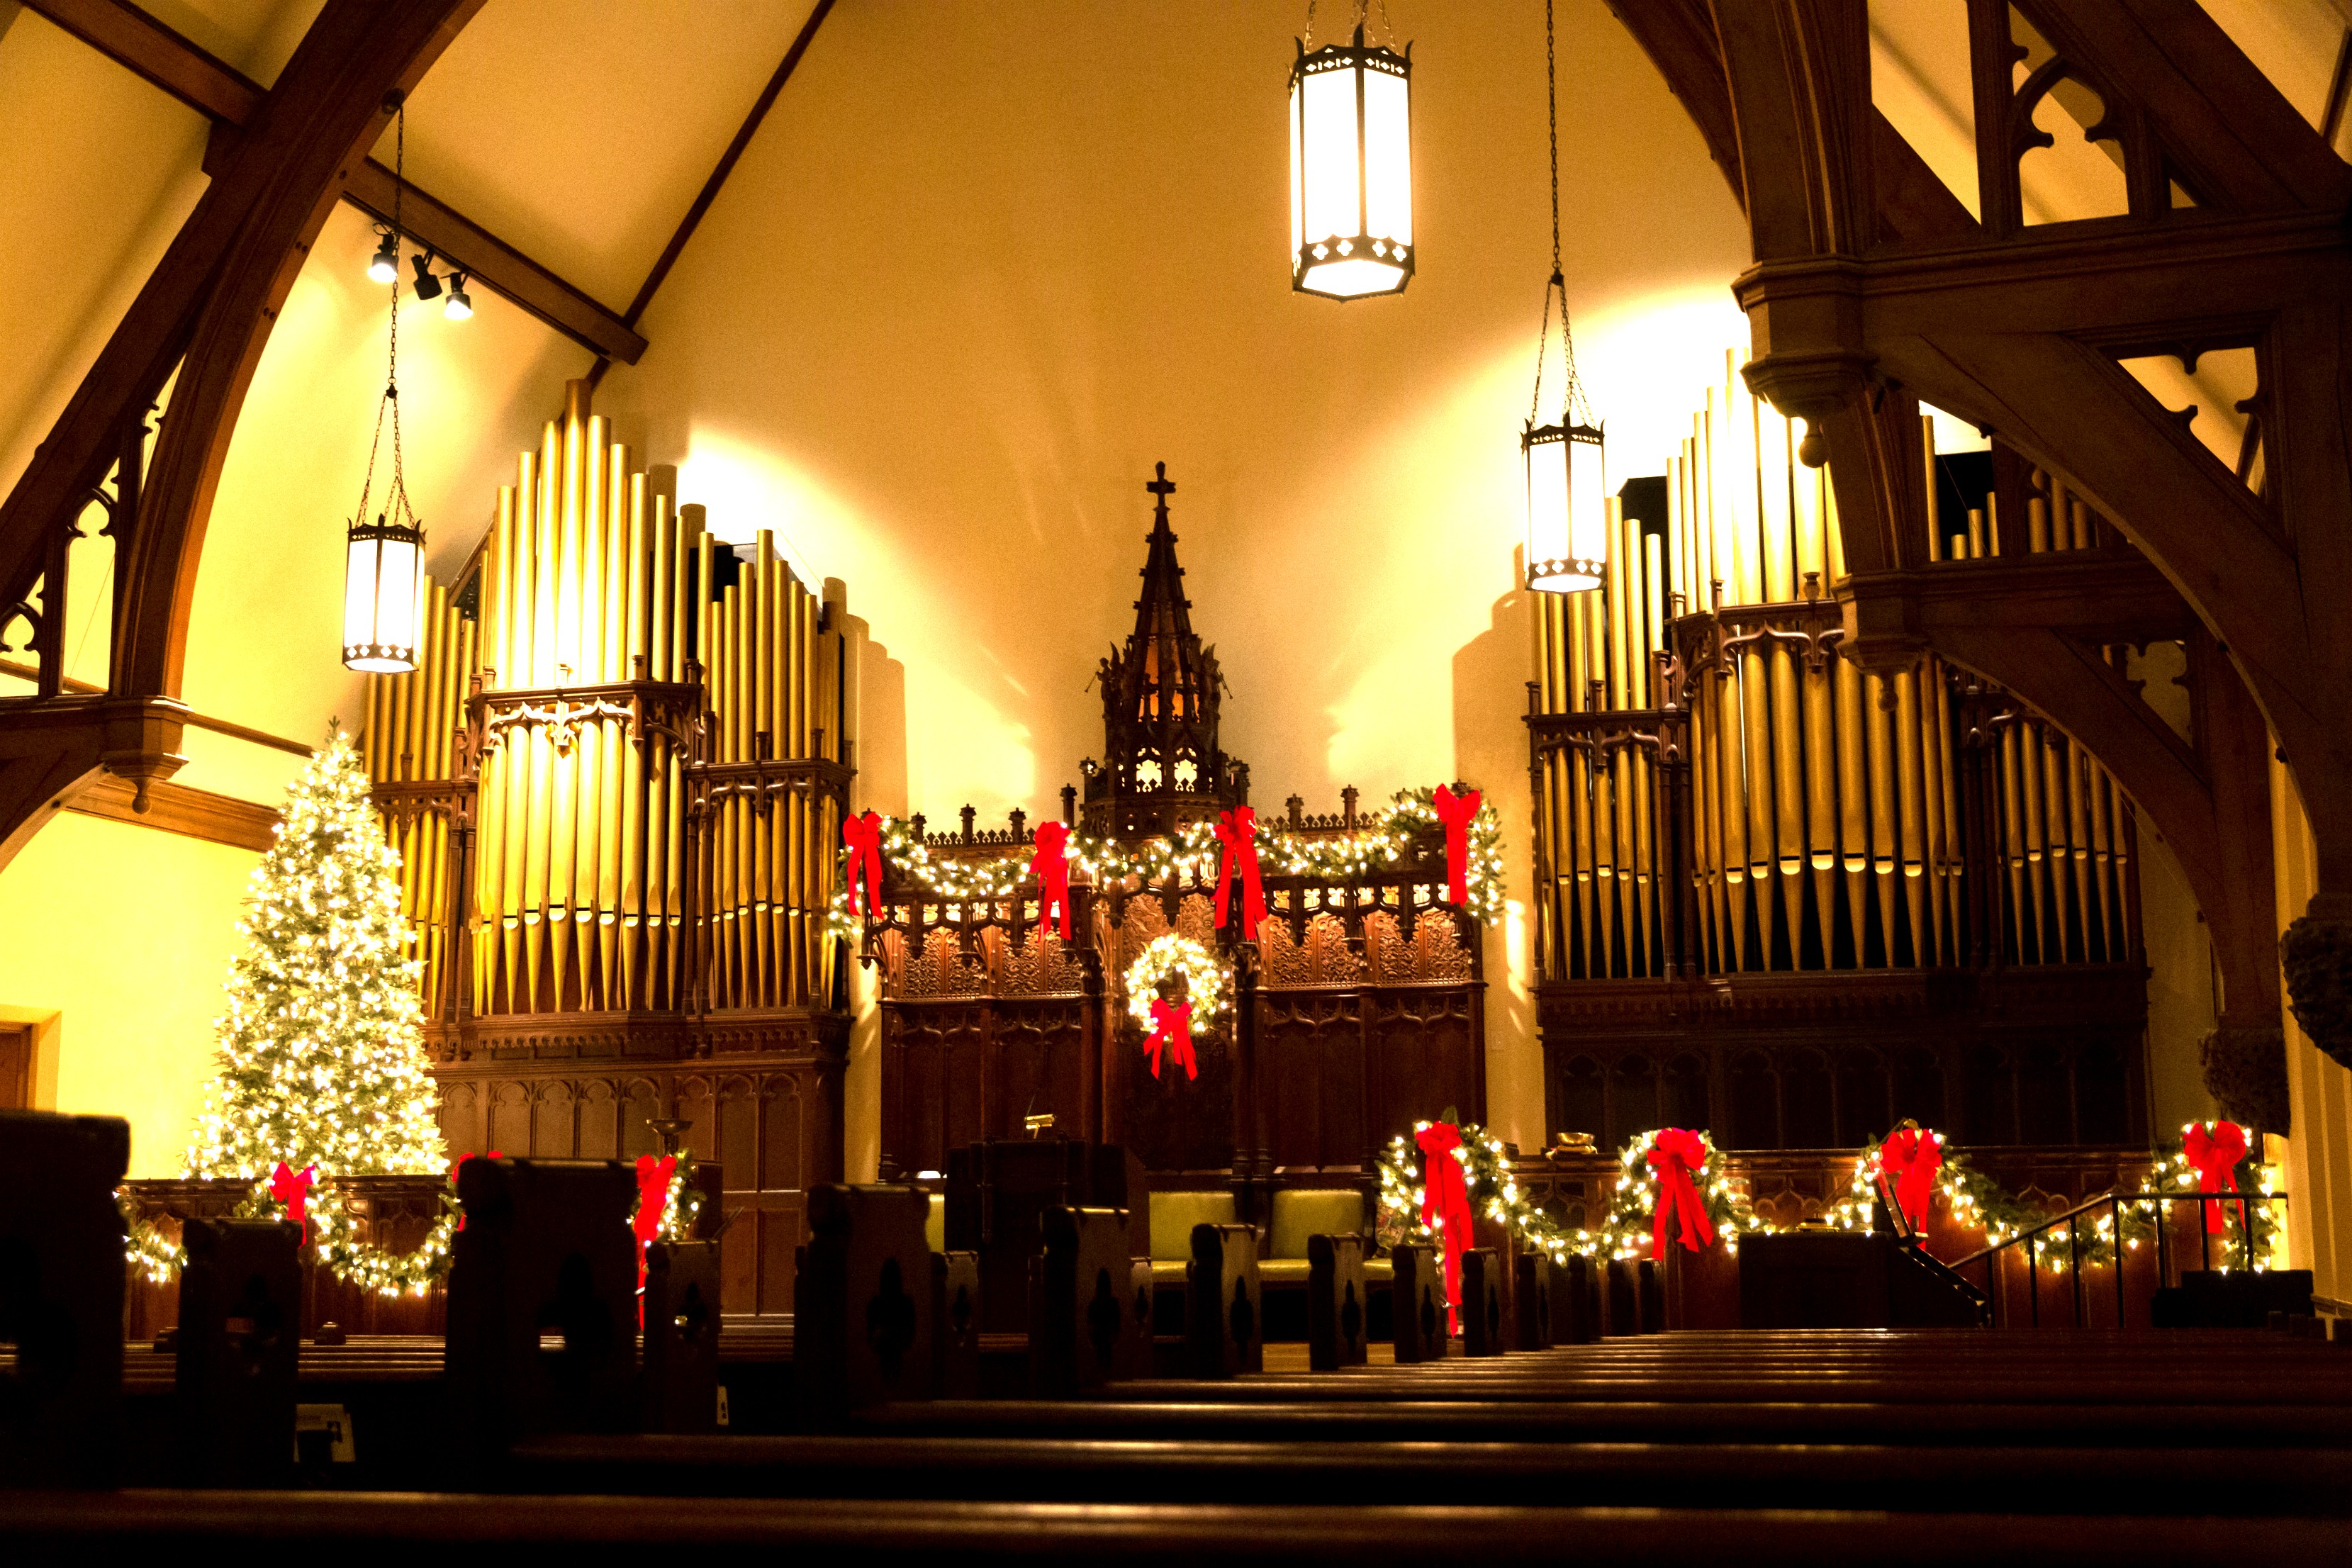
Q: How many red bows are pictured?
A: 12